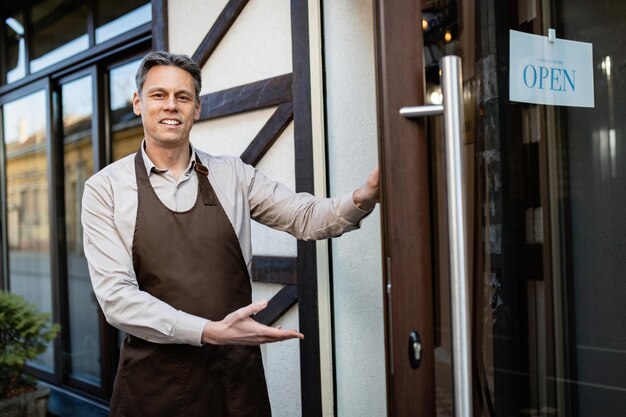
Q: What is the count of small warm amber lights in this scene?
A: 2